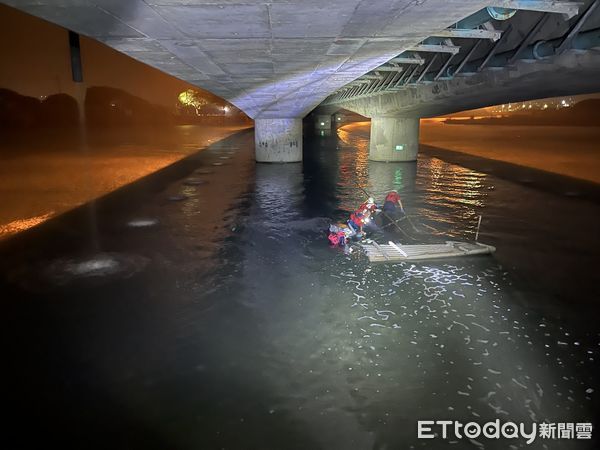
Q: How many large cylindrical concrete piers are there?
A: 2